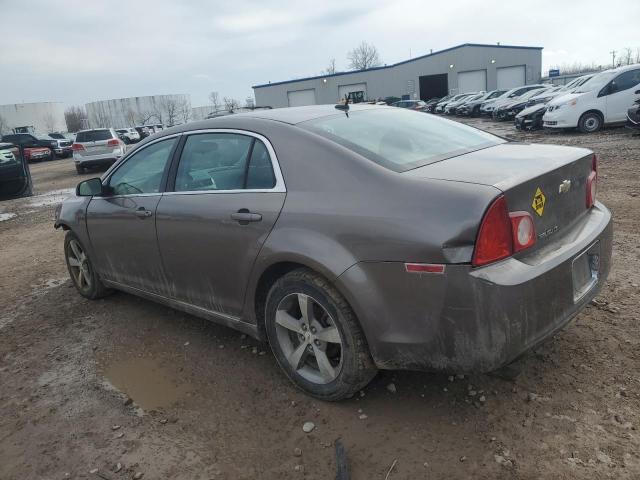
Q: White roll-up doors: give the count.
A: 4